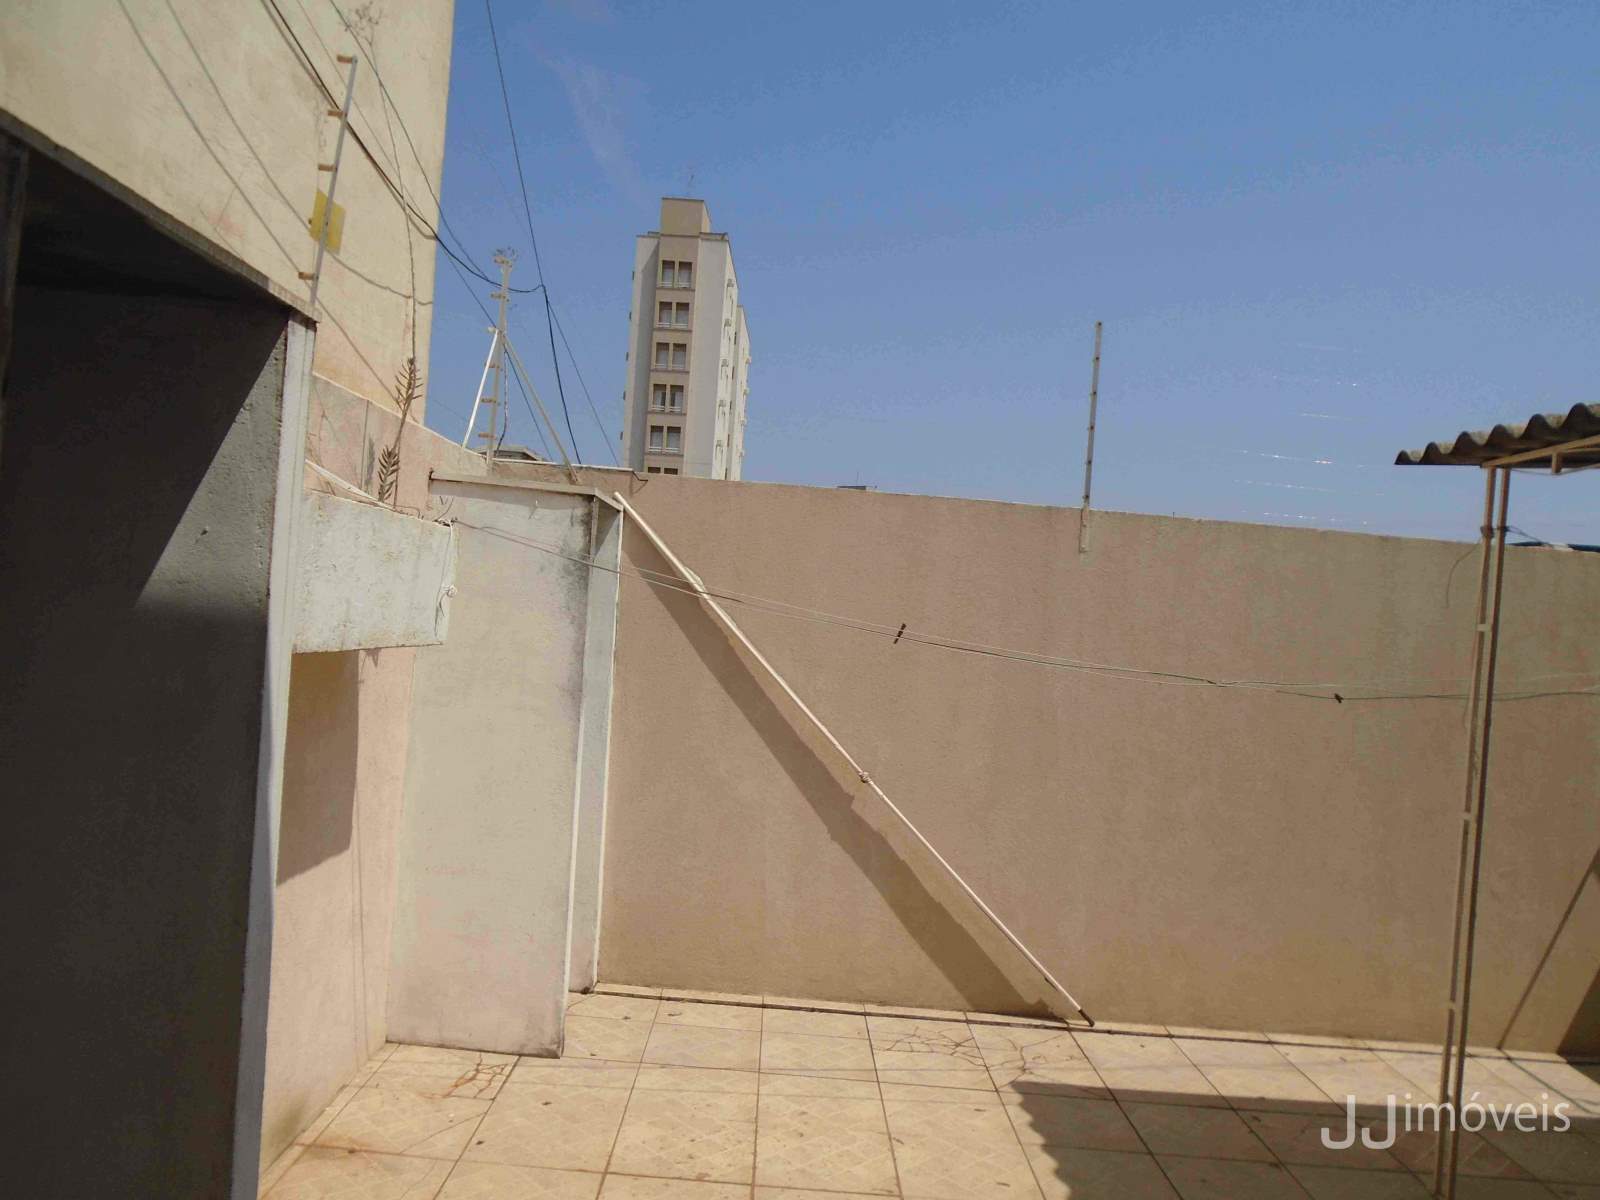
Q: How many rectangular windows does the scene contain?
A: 12